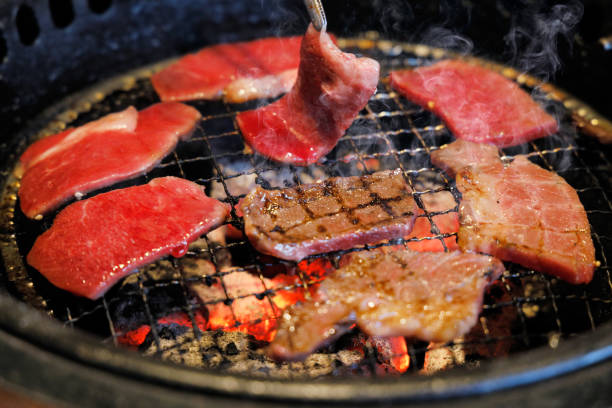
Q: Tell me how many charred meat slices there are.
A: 3